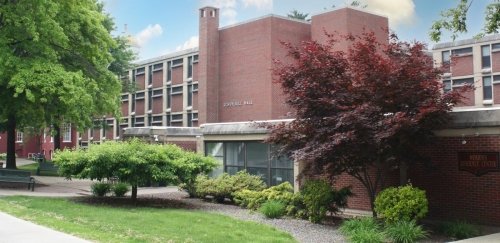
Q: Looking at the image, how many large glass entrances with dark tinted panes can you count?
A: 1